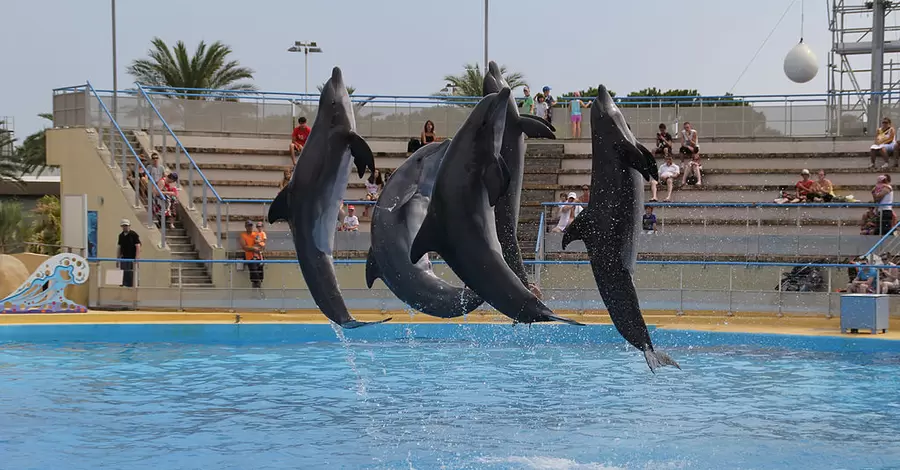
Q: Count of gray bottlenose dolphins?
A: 5